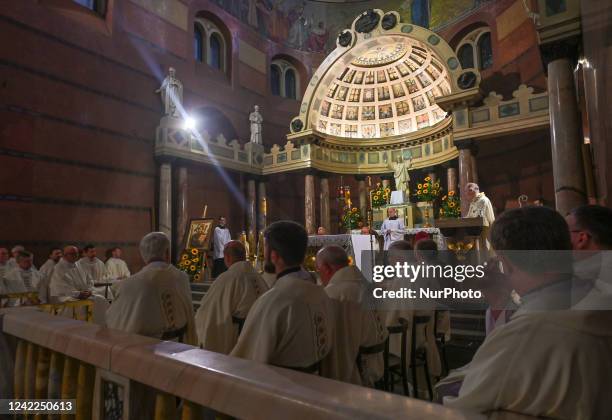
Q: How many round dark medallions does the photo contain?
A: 5